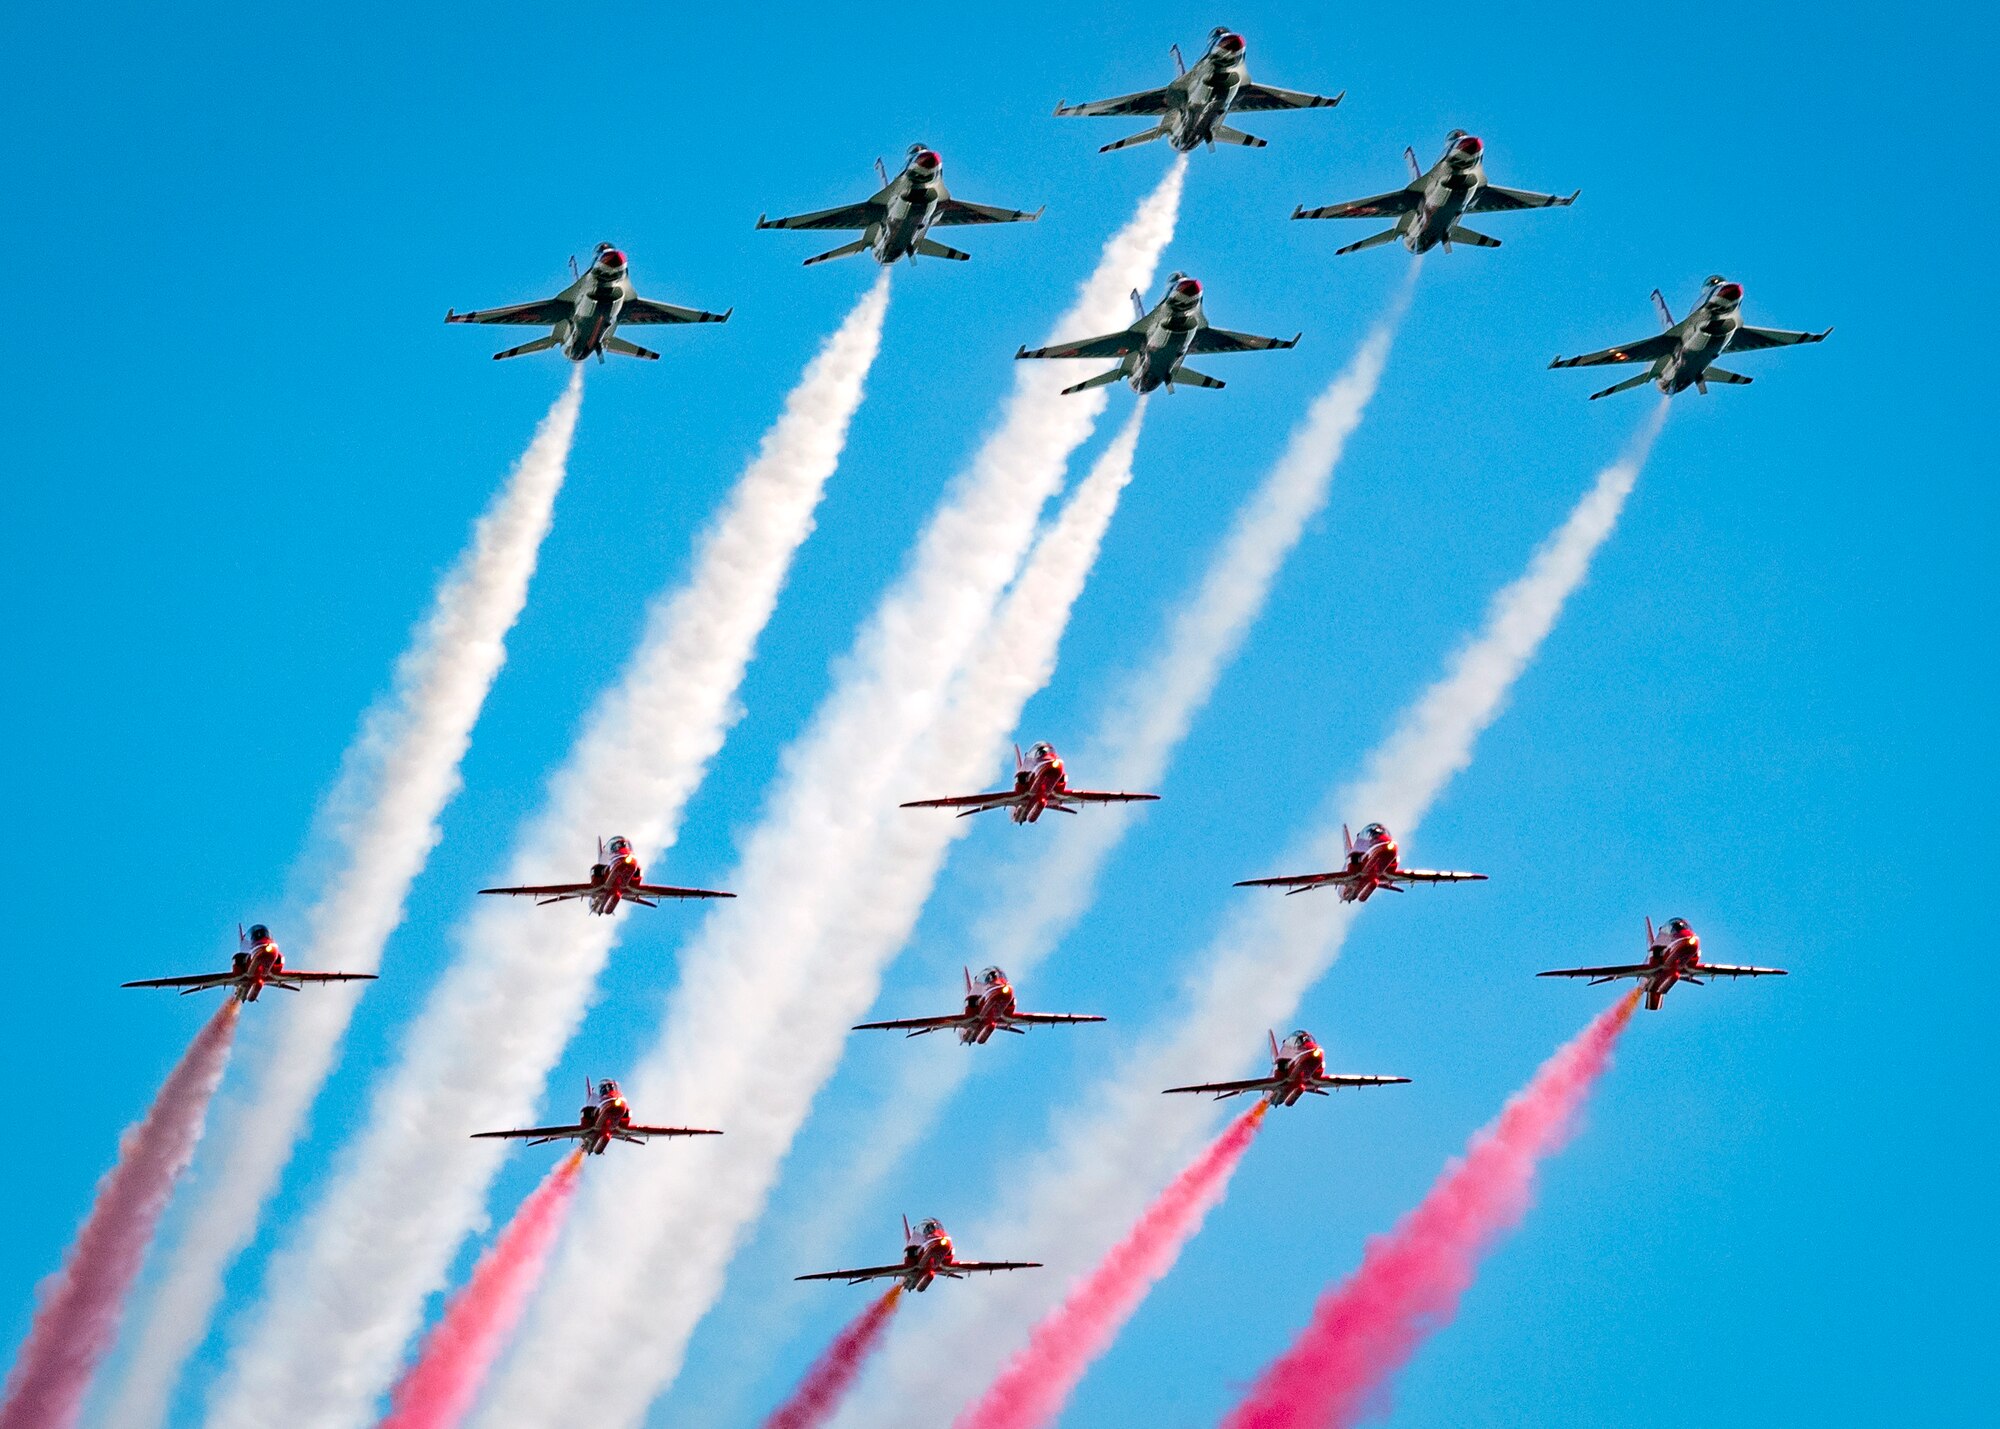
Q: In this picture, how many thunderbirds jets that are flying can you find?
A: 6